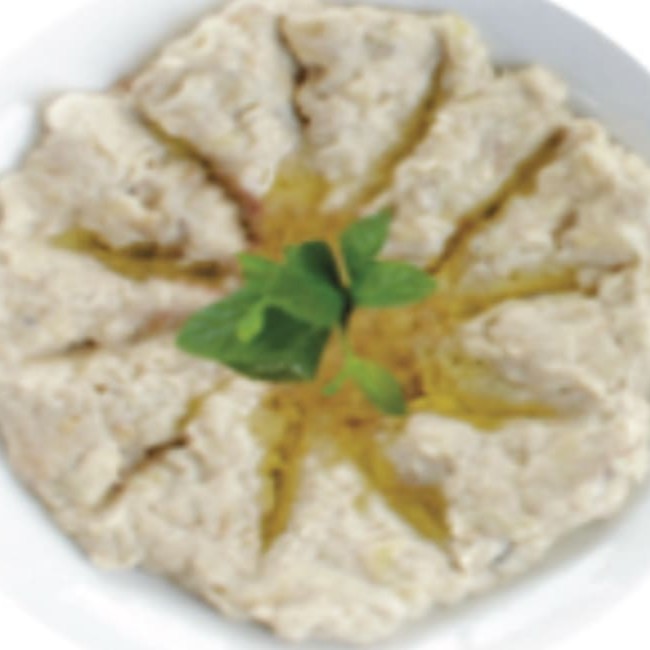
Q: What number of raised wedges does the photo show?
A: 11